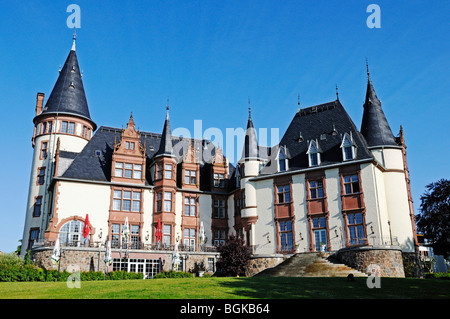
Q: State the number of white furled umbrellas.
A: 5